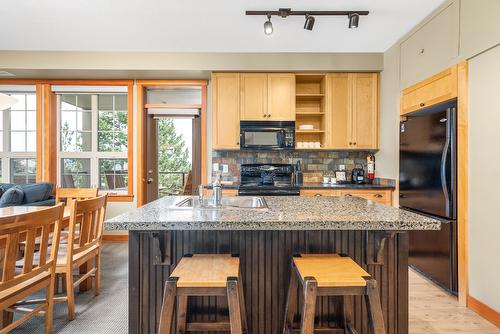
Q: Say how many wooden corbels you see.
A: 2